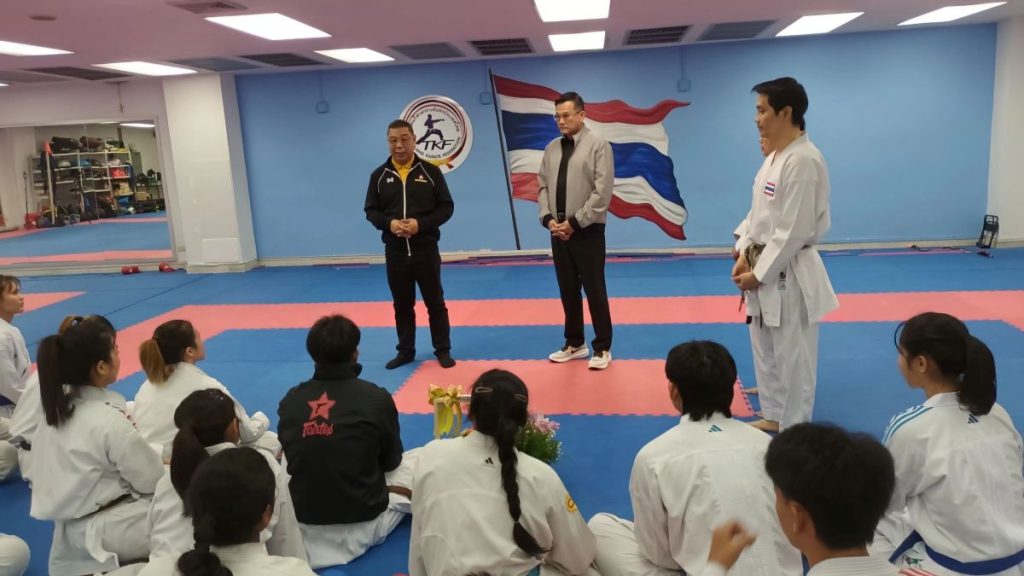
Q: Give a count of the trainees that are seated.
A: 11